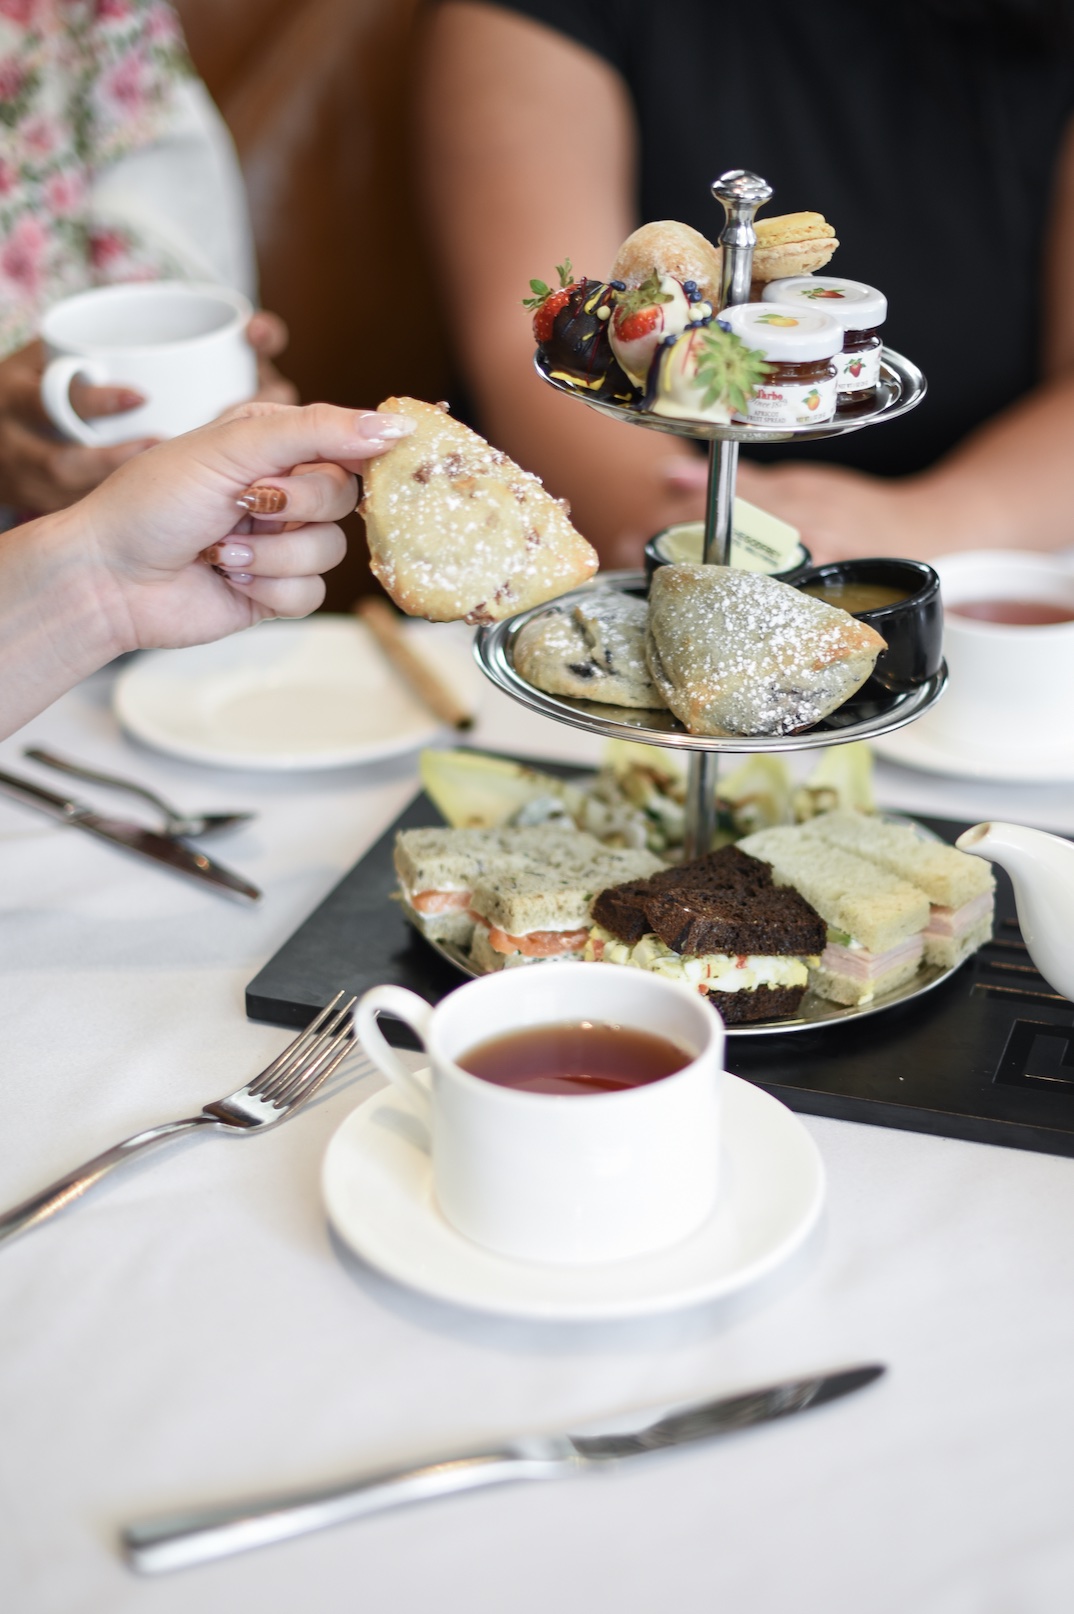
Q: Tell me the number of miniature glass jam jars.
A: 2